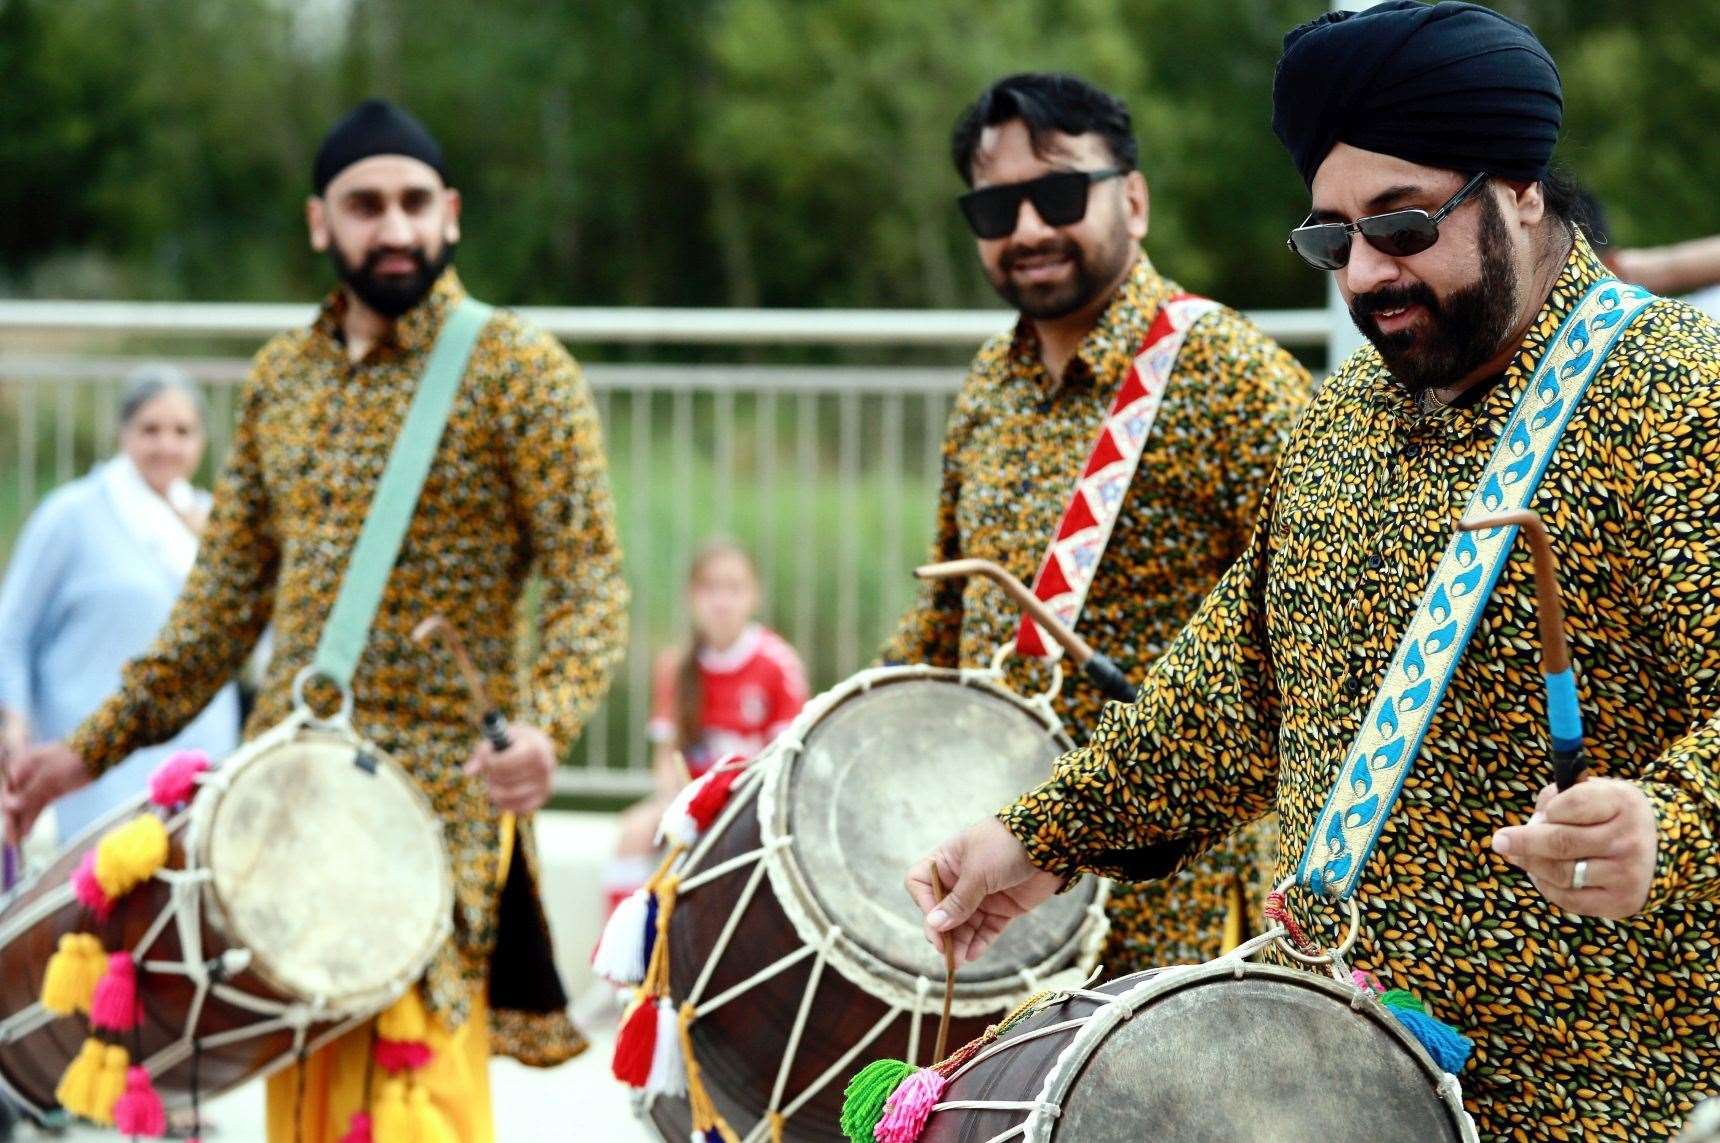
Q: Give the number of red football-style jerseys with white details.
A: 1